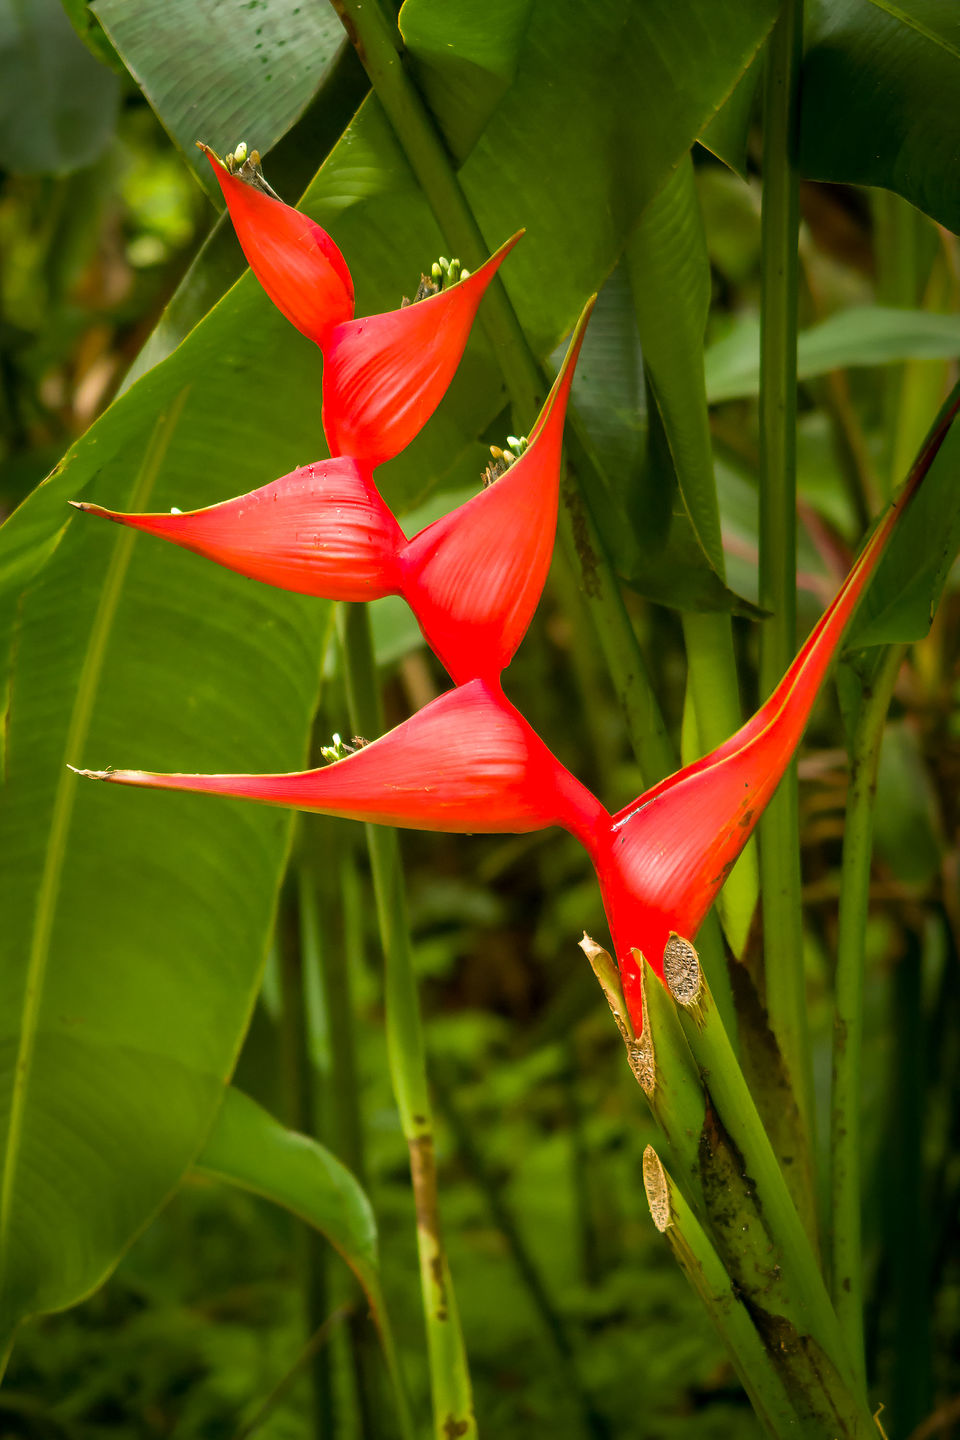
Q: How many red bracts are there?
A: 6